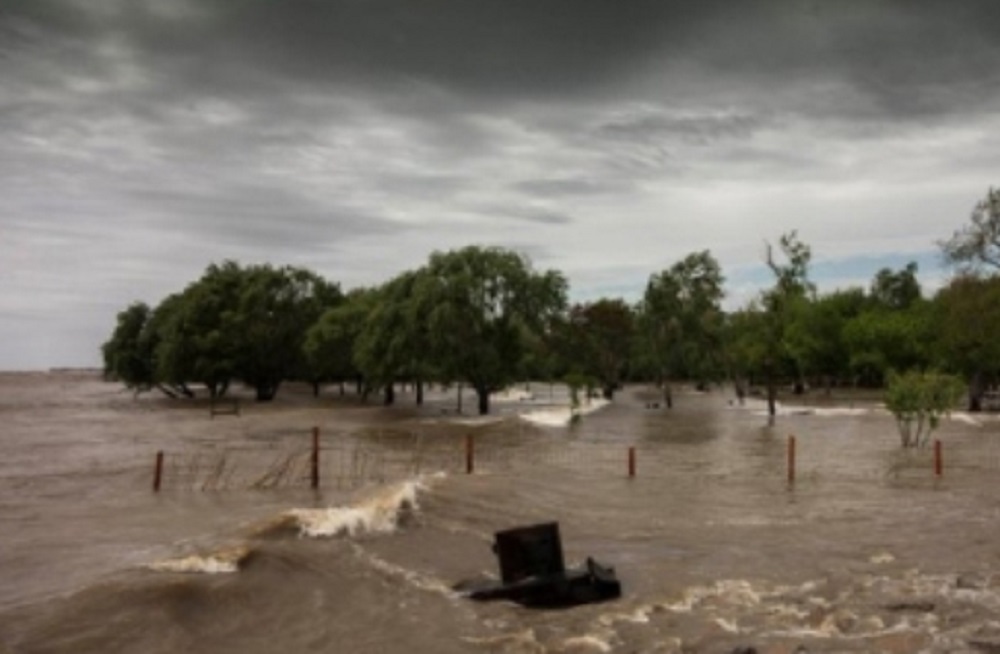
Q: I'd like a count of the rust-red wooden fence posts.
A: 6